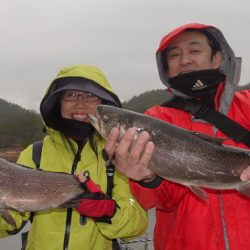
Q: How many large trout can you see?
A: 2